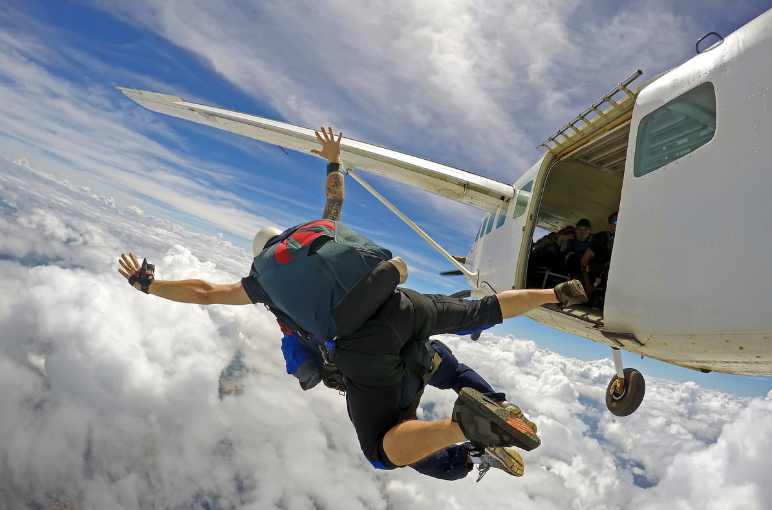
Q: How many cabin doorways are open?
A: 1